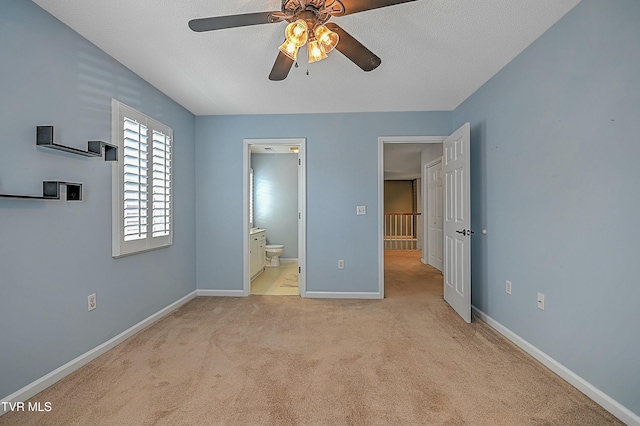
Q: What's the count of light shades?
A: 4